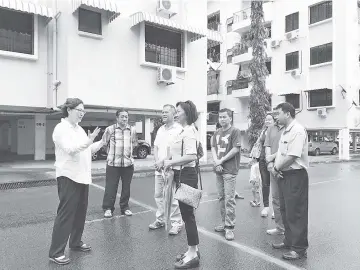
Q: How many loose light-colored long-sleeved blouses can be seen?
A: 1